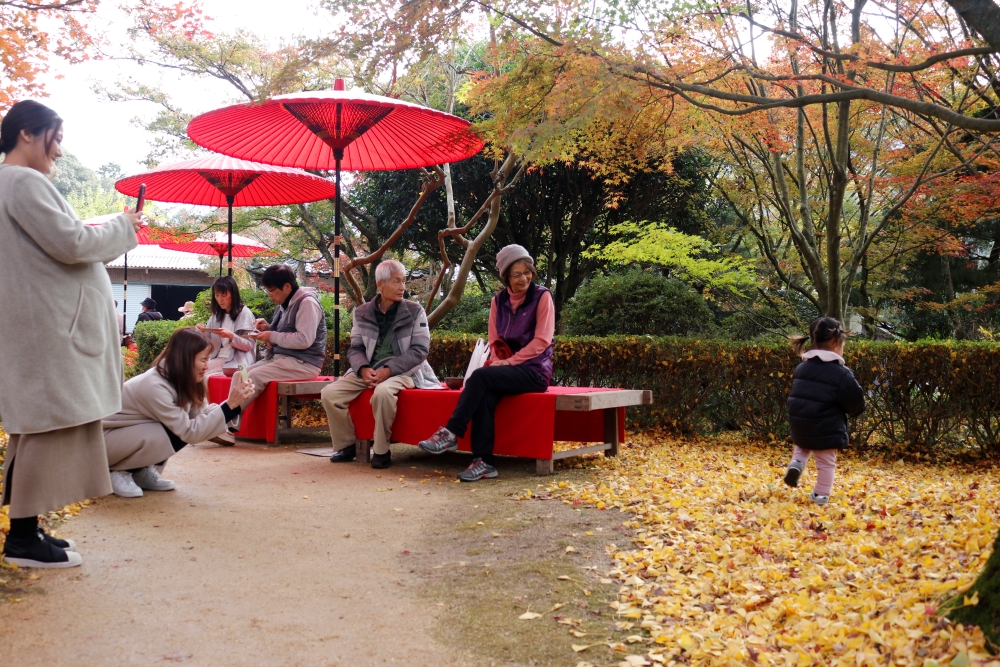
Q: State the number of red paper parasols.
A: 4